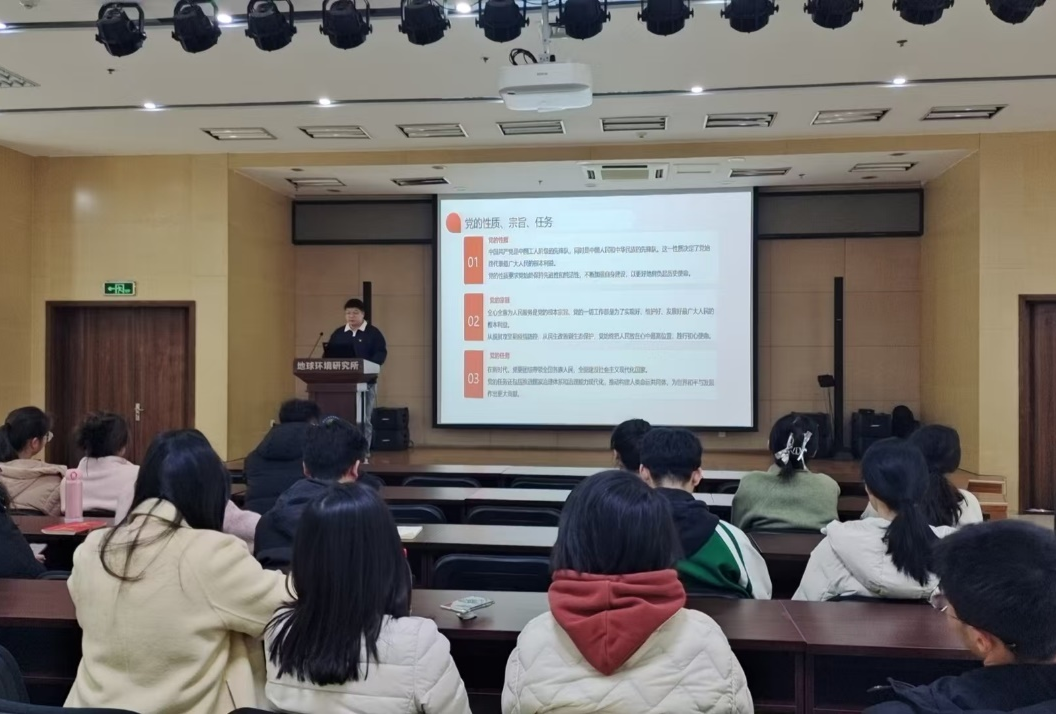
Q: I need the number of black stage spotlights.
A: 12